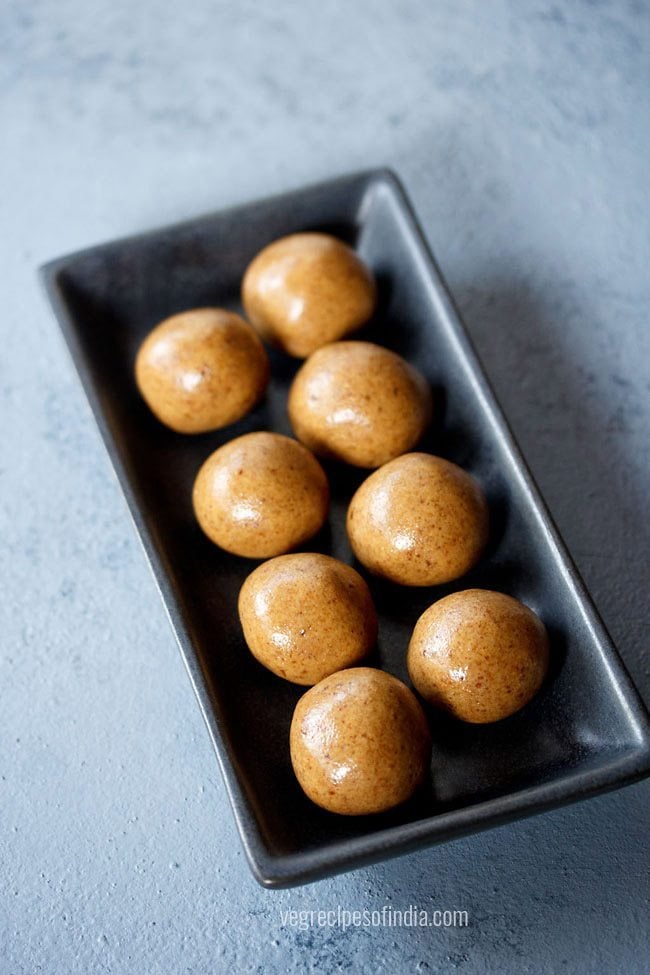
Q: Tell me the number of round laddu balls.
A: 8